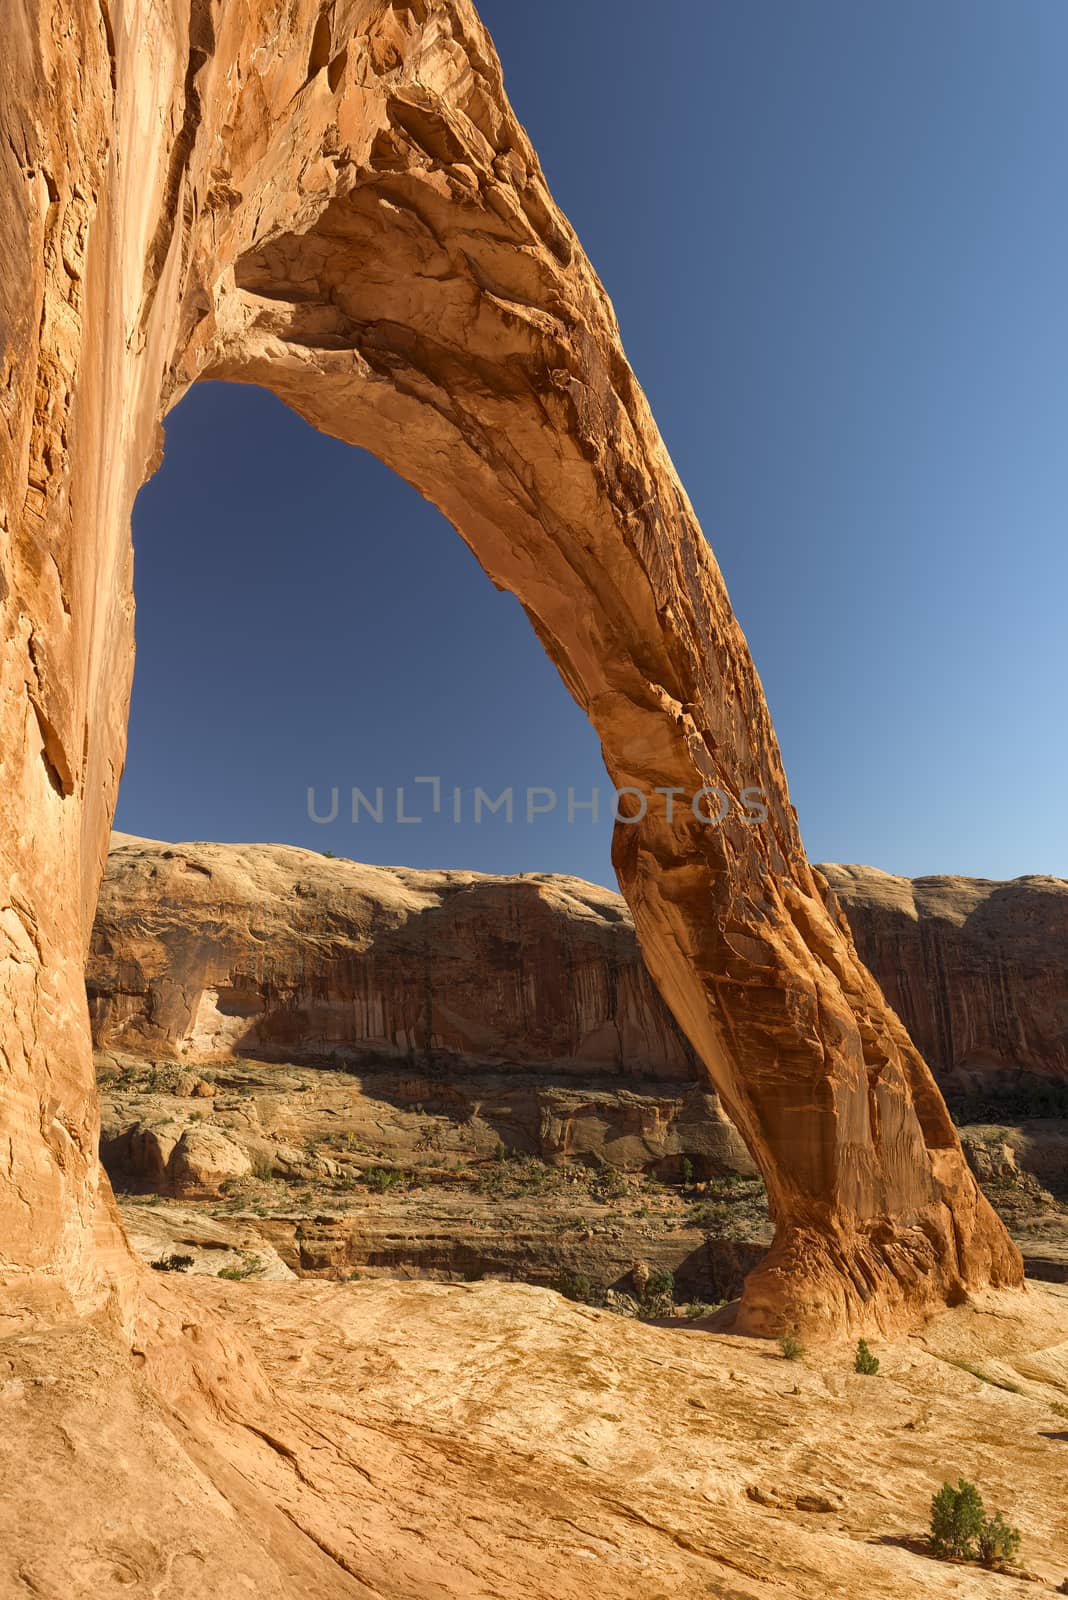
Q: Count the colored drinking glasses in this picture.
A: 0